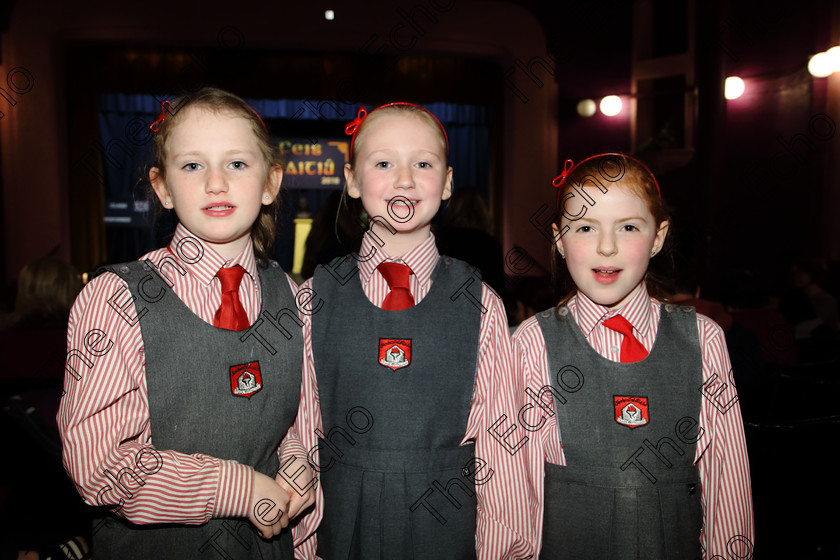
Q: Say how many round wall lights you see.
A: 5